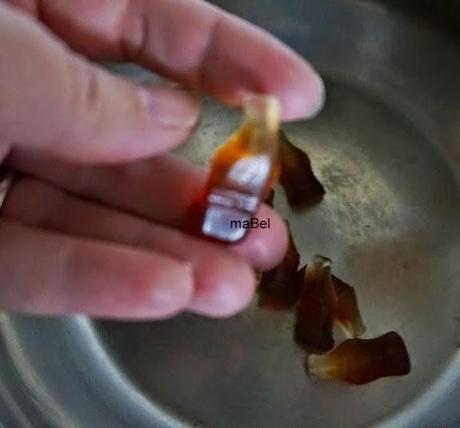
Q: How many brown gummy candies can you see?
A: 6